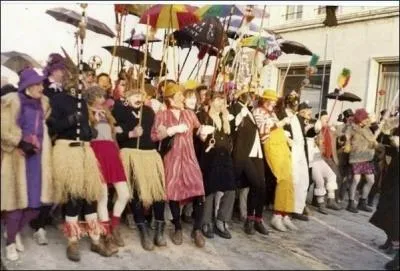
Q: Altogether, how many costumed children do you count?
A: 0